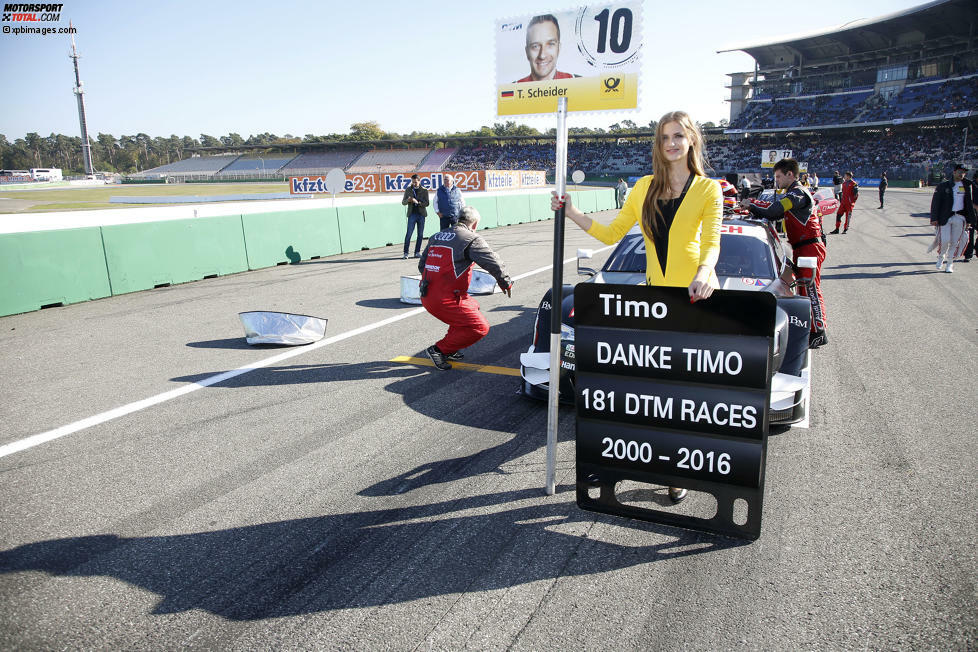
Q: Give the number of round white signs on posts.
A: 2